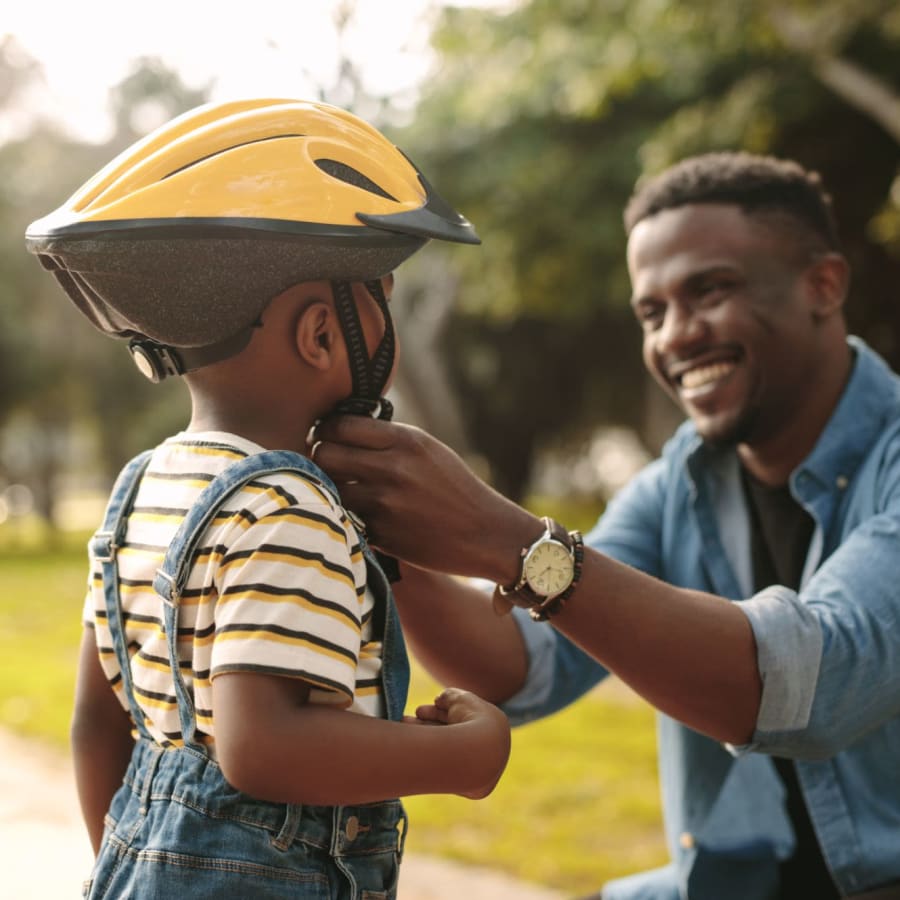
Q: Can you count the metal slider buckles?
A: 2